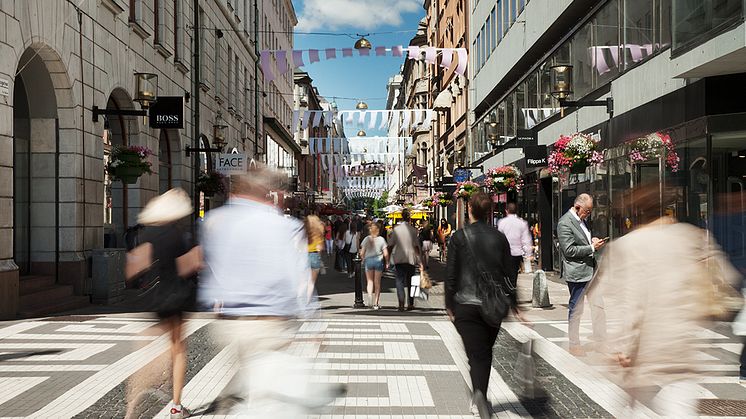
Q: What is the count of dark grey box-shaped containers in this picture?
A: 1